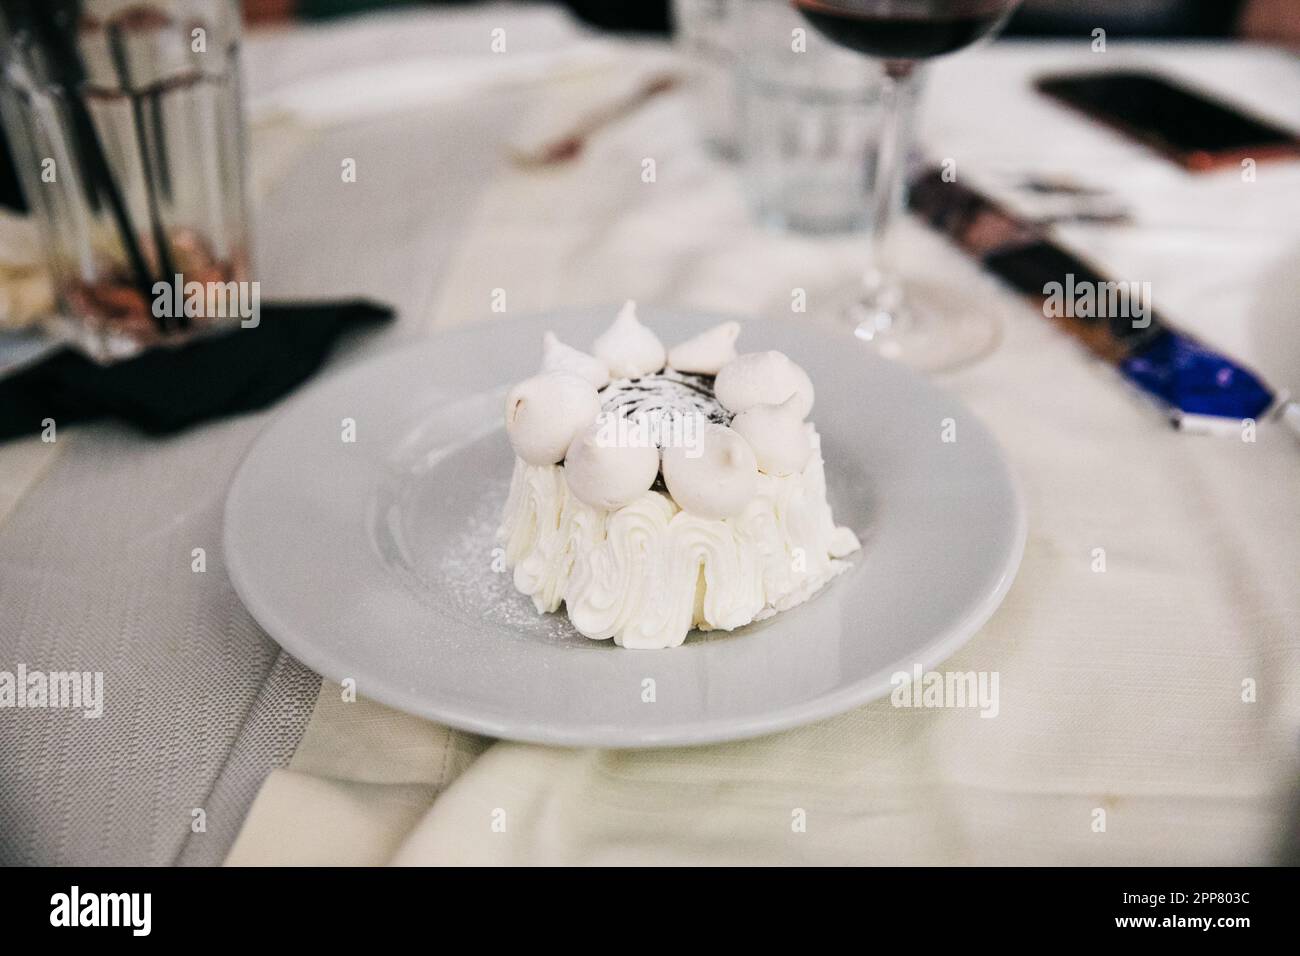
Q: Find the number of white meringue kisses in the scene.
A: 8